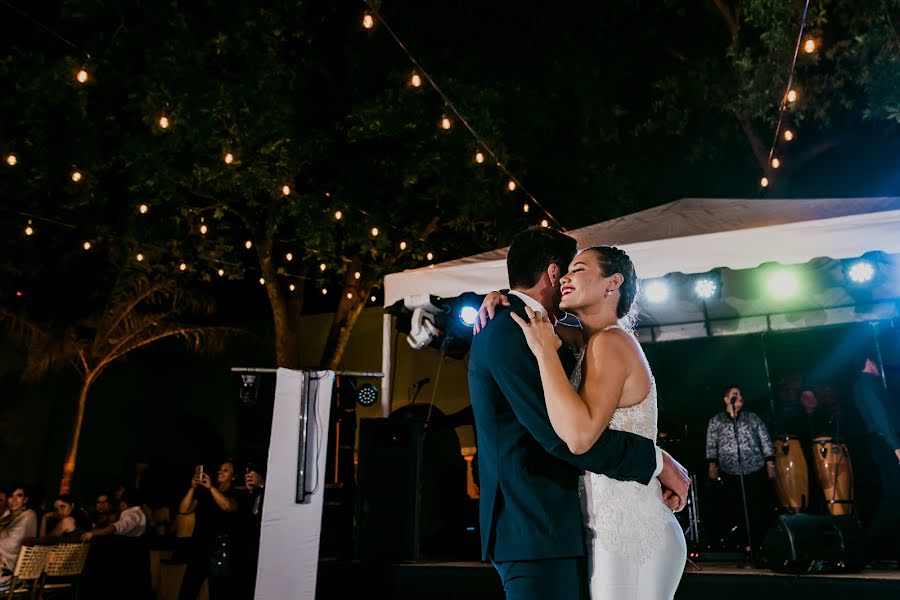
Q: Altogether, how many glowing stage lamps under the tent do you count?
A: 5